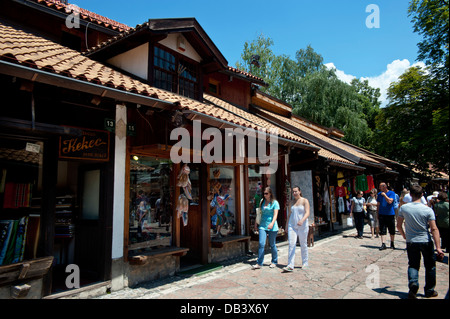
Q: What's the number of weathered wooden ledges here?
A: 3